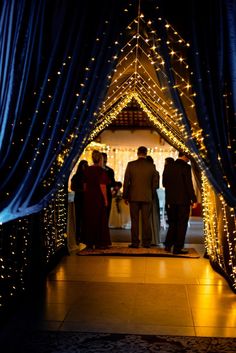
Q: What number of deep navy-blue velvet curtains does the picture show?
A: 2